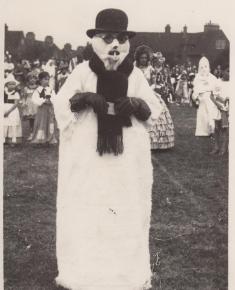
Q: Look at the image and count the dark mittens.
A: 2